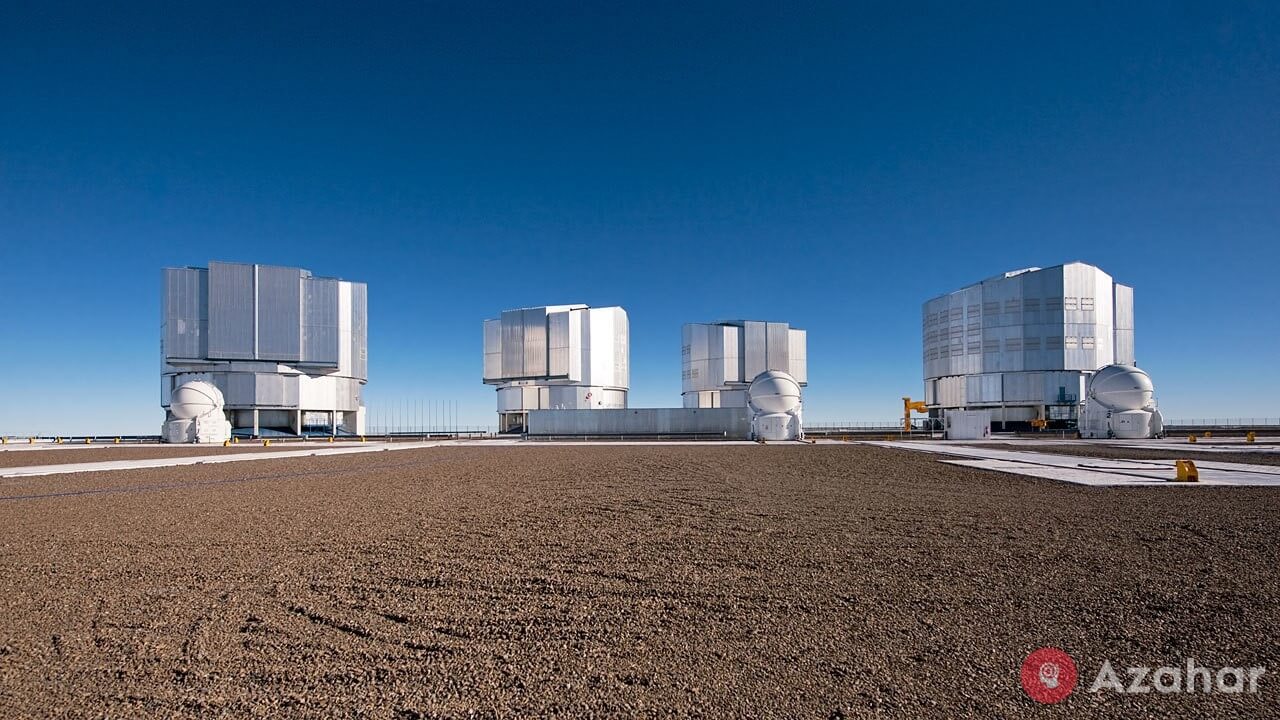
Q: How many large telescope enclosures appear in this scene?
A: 4